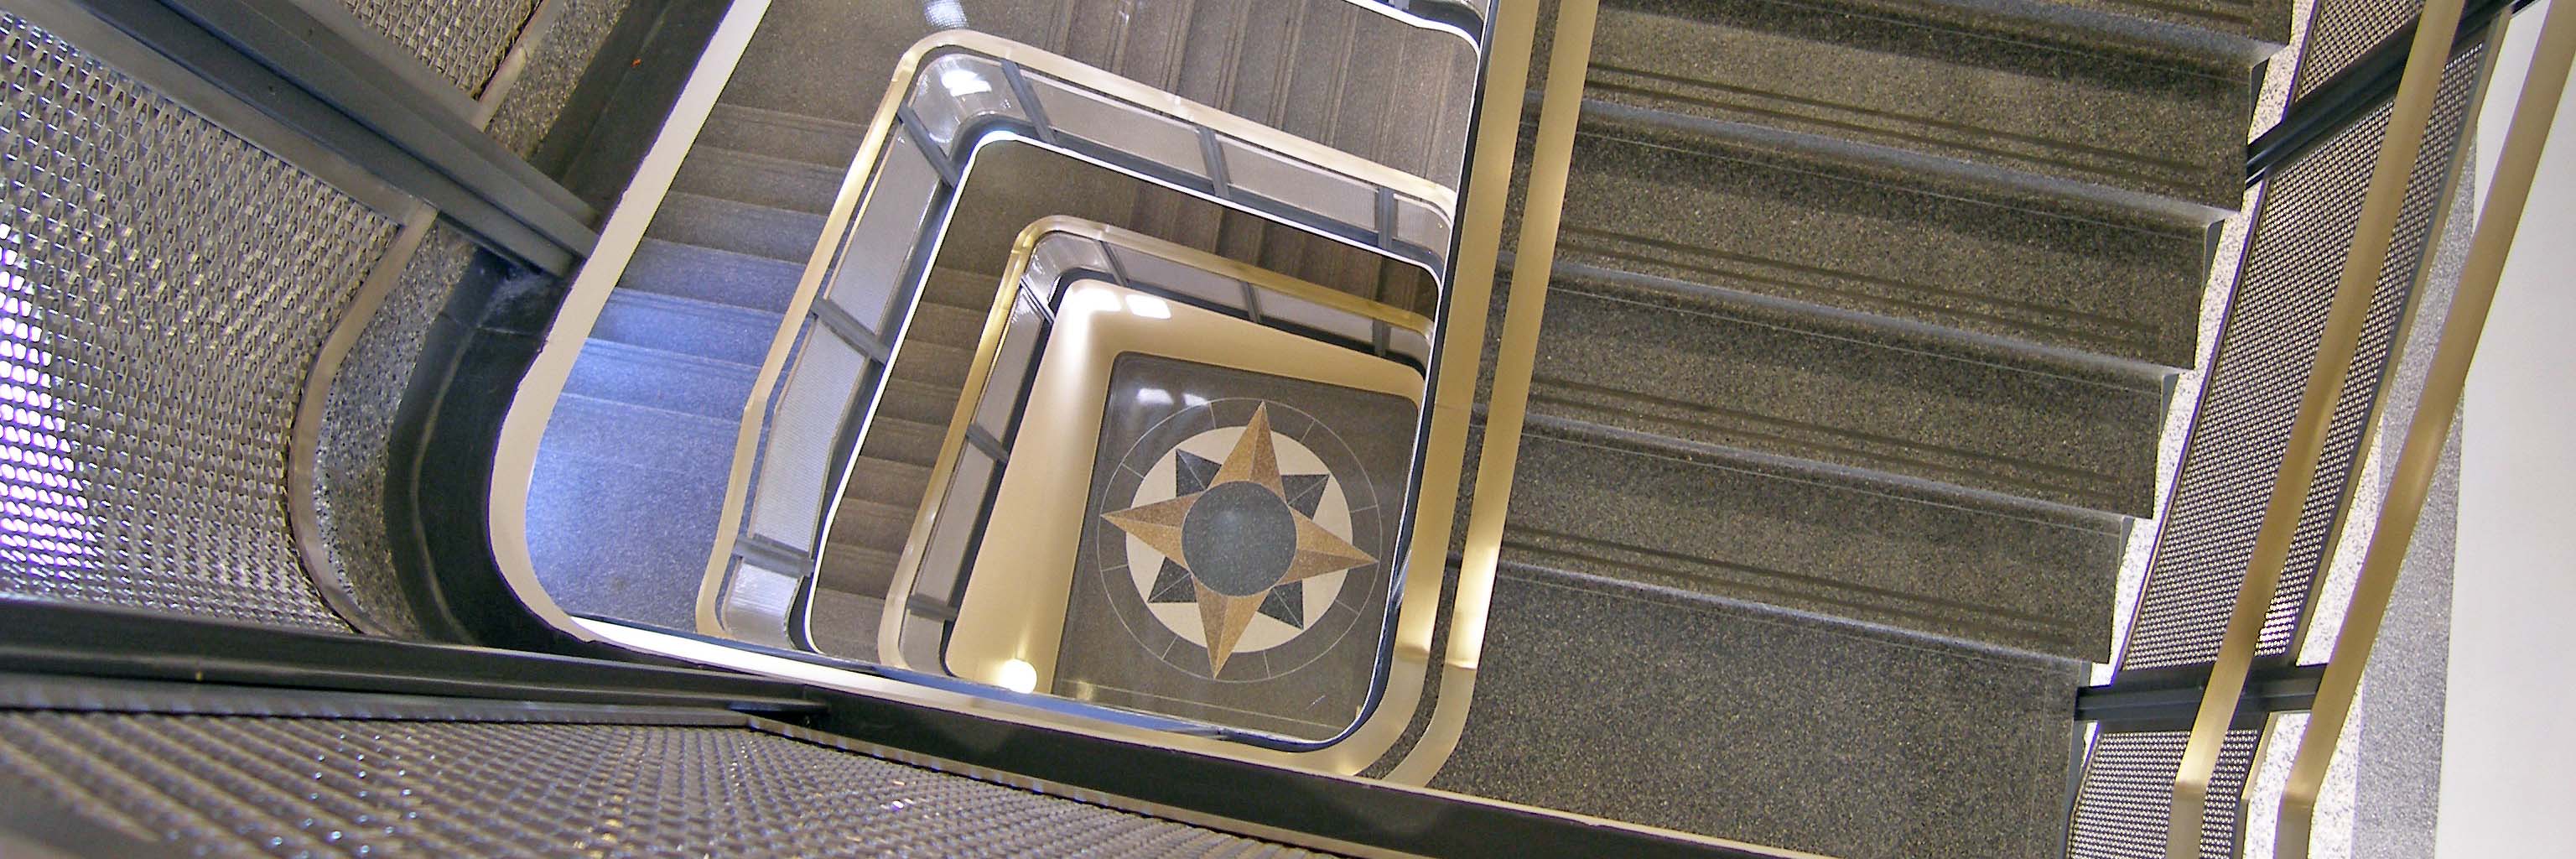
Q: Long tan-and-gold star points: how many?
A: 4